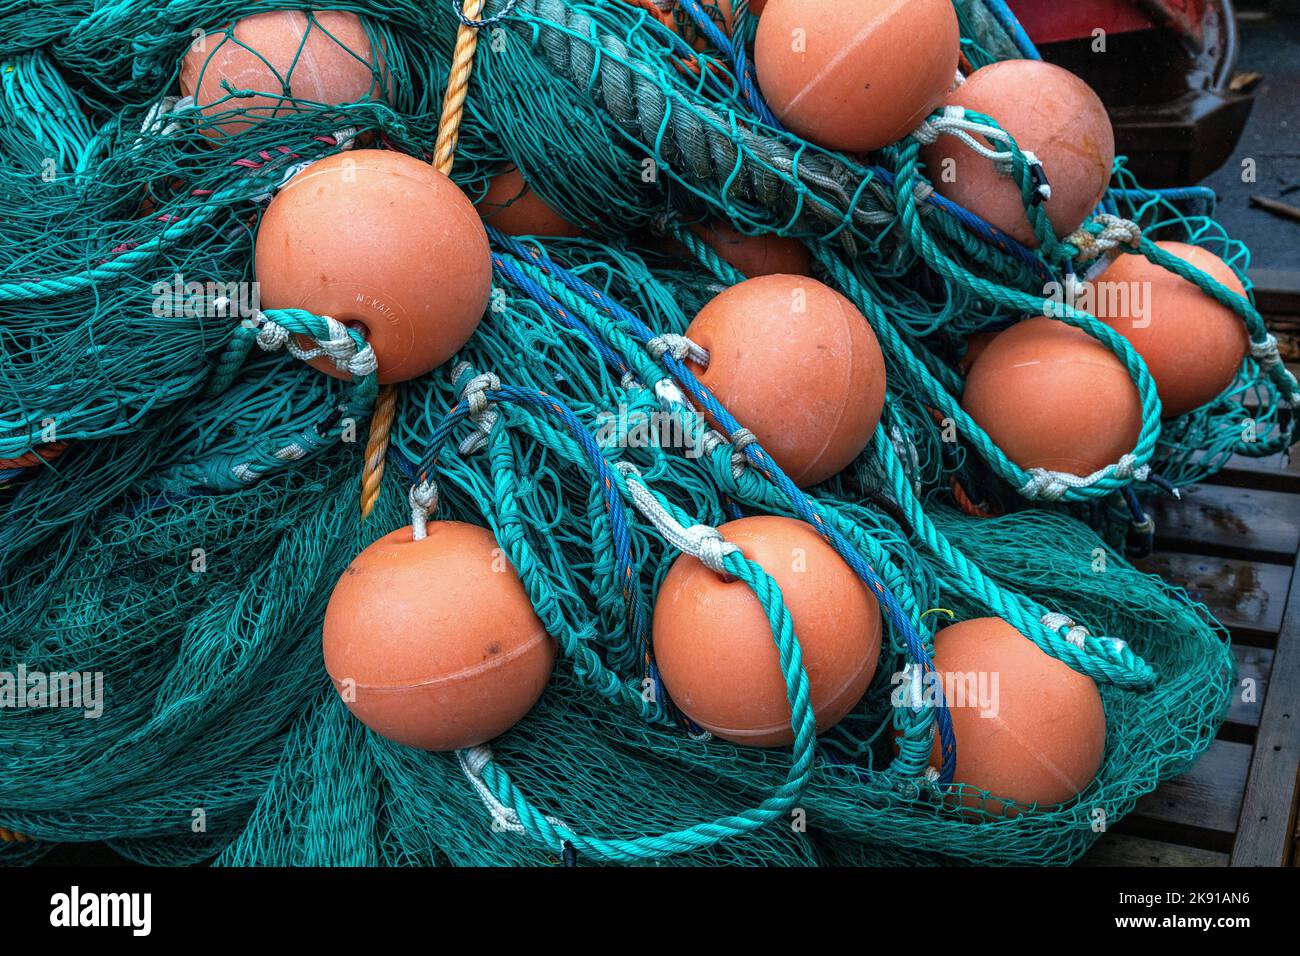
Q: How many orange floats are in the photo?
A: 12